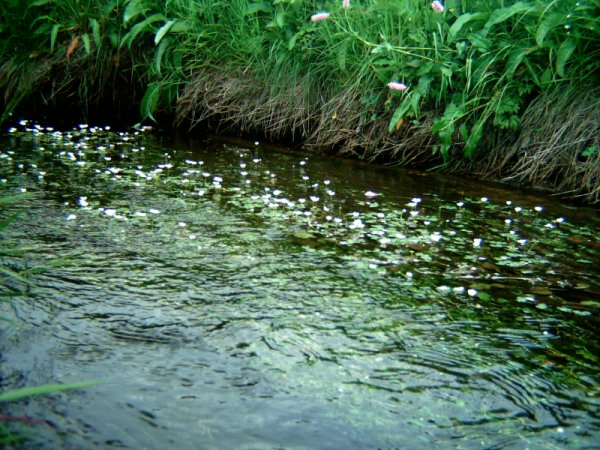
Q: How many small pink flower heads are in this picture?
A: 4